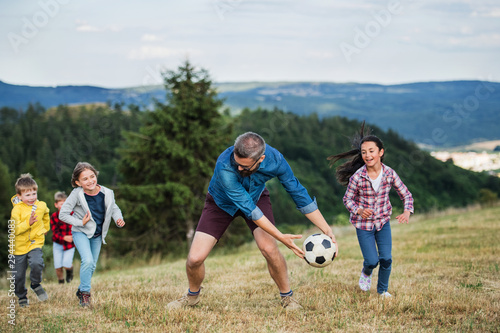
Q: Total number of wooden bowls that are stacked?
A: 0